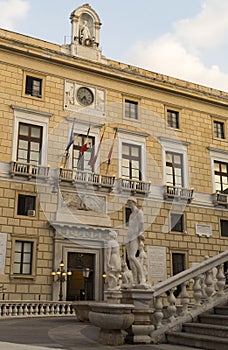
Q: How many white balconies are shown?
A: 5